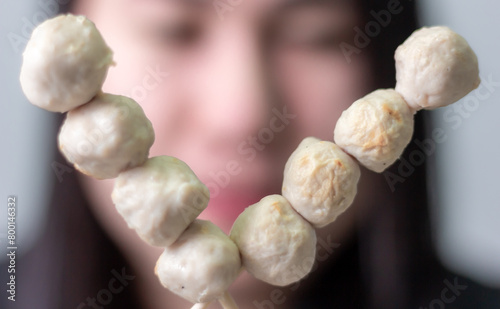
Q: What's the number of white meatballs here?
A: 8